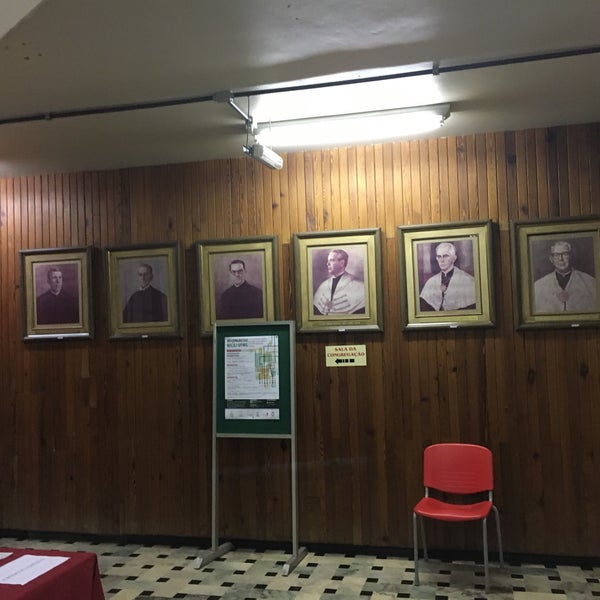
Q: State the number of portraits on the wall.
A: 6